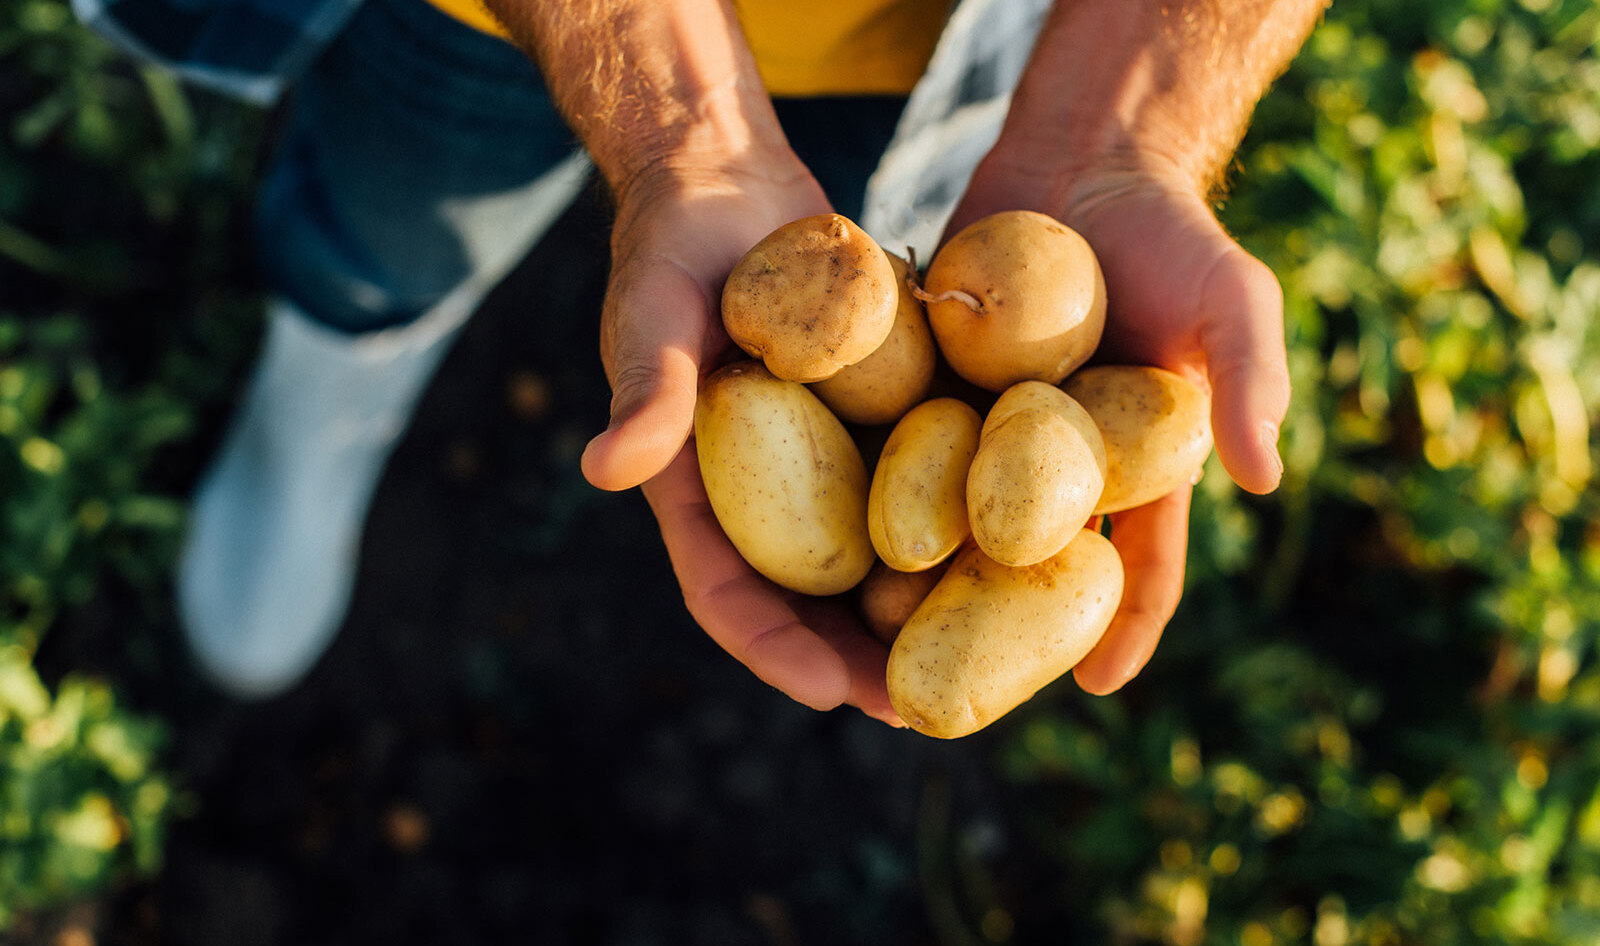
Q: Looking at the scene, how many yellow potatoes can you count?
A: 9